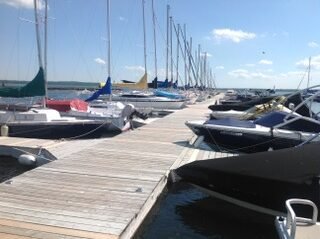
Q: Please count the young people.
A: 0